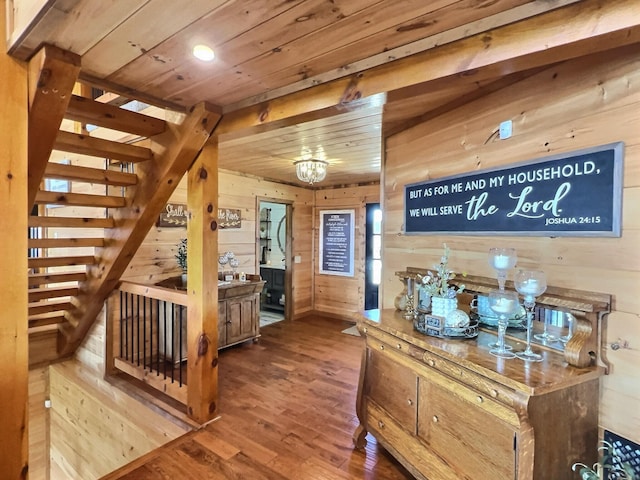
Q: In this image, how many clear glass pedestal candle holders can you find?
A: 3